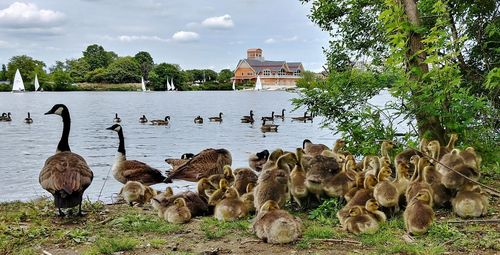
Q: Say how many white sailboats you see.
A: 7